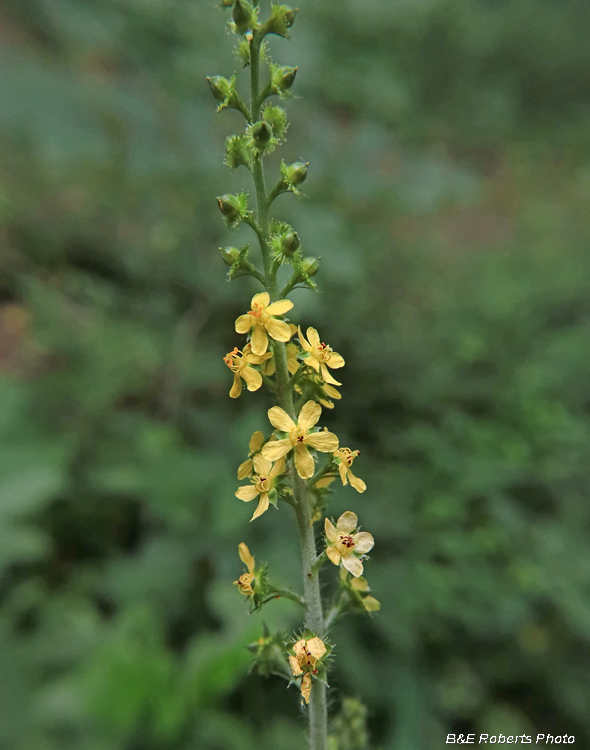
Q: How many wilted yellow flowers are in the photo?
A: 1